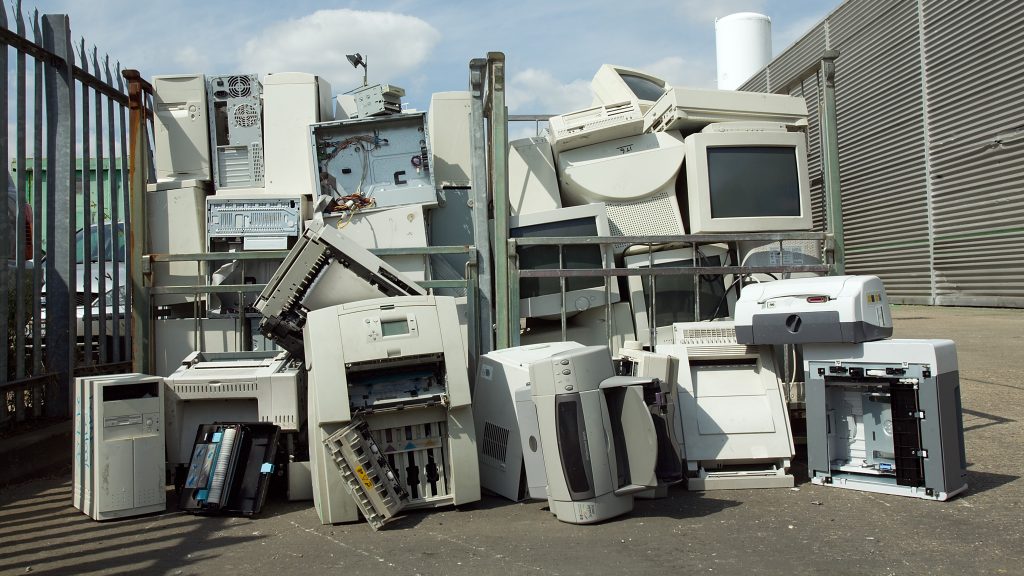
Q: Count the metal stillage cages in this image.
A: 2